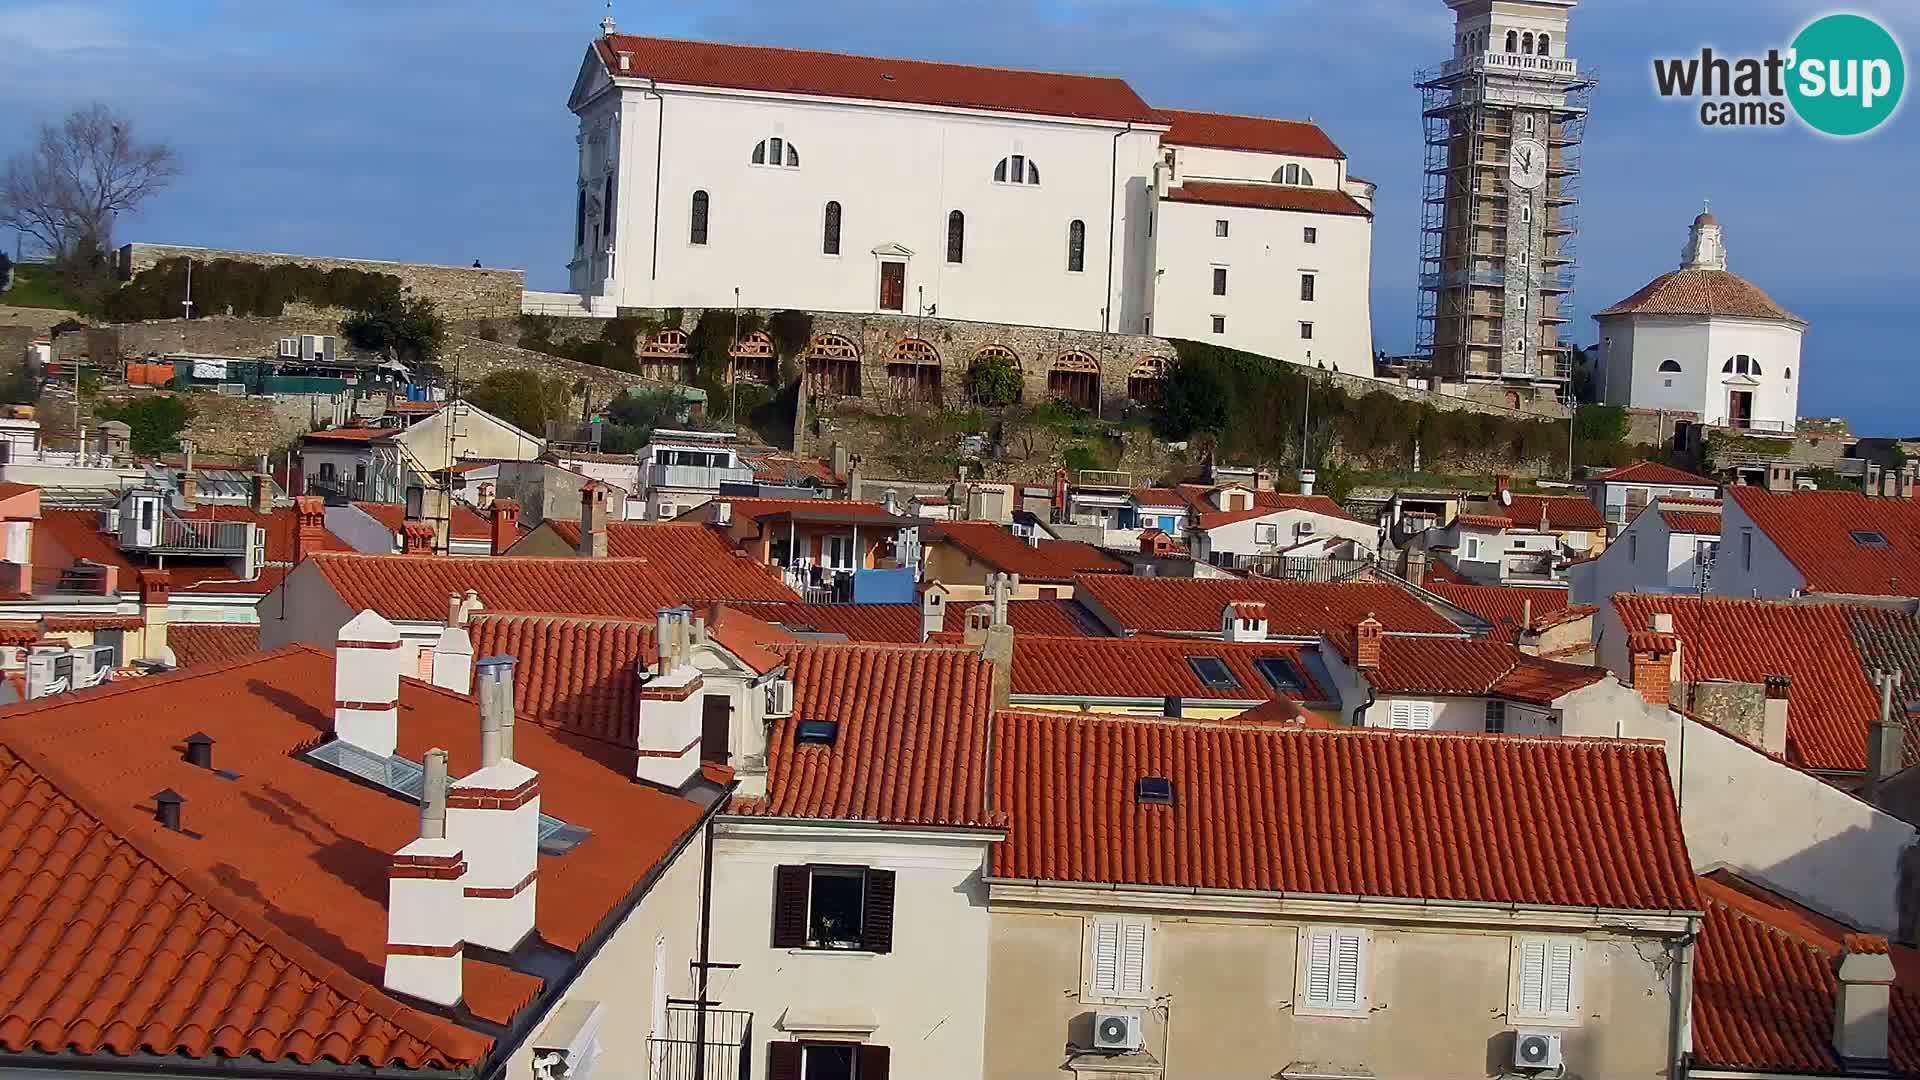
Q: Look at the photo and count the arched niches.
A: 7